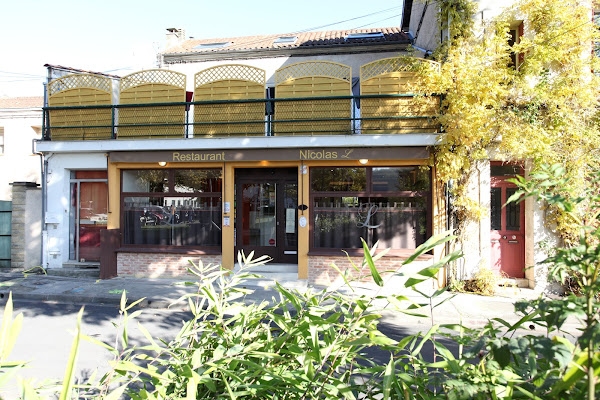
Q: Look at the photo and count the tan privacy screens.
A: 5